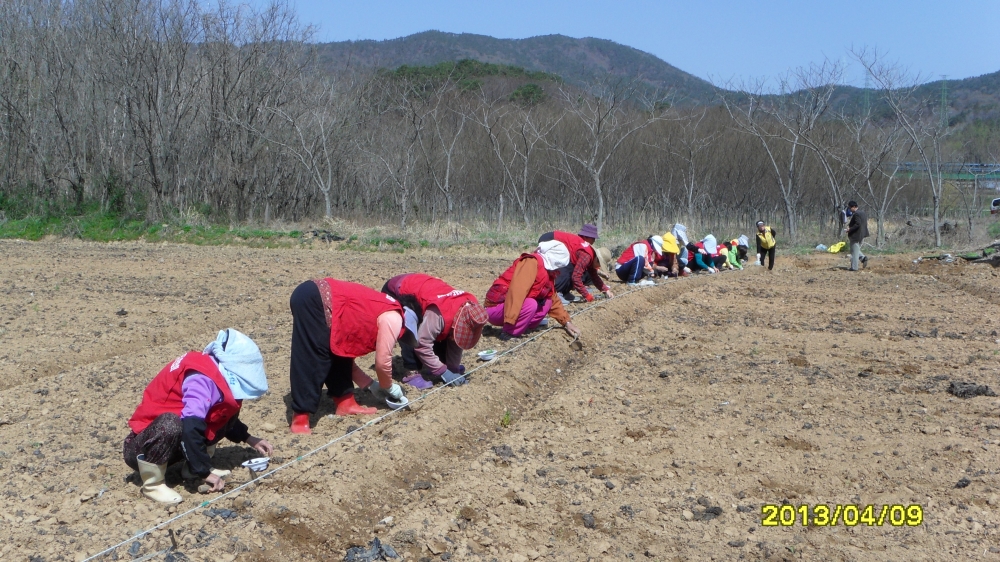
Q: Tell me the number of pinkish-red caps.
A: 1